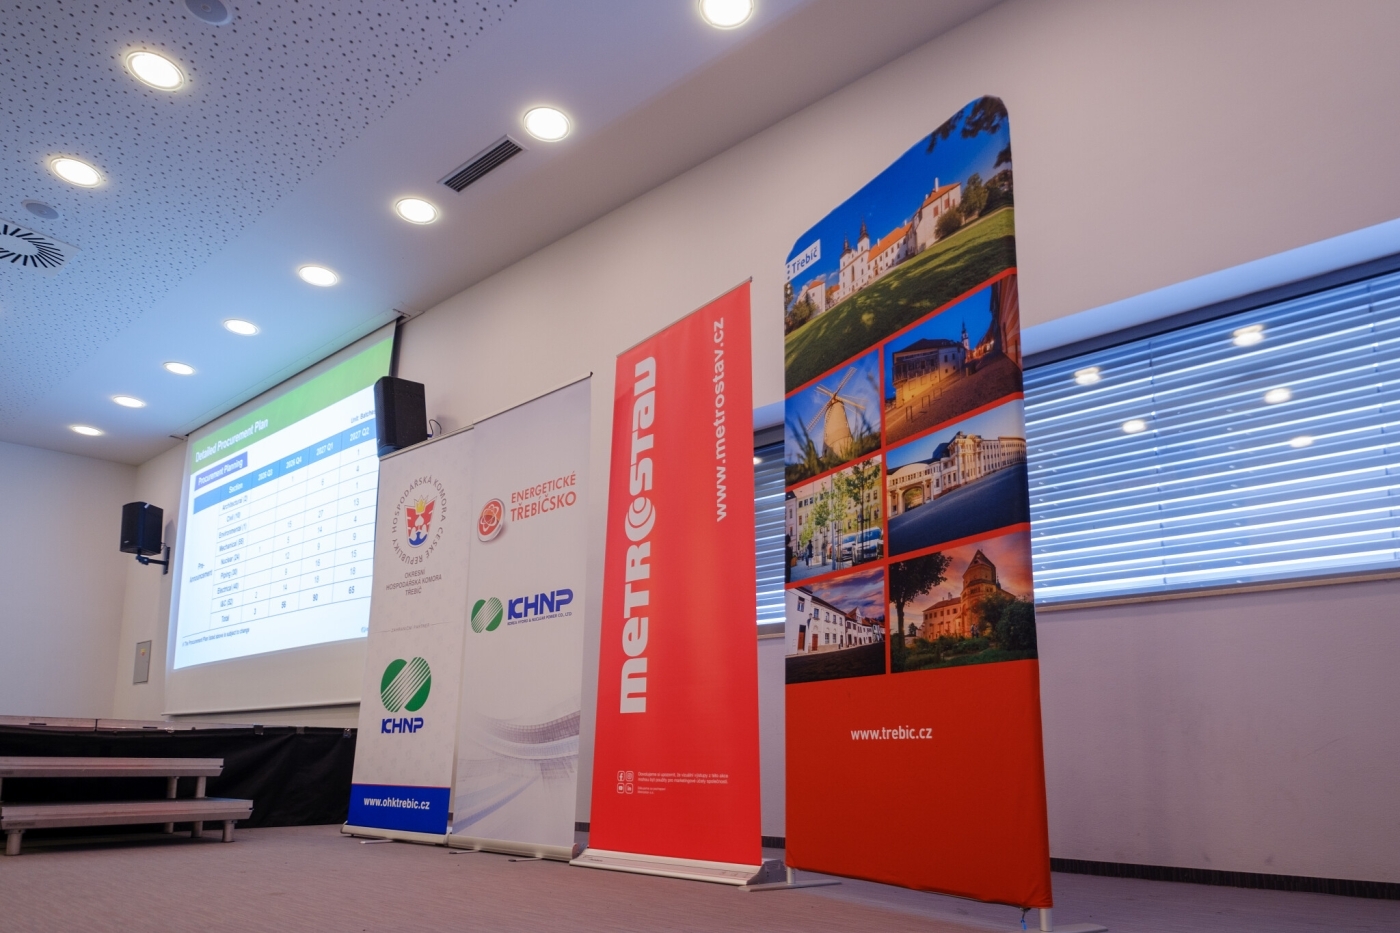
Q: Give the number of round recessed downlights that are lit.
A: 10